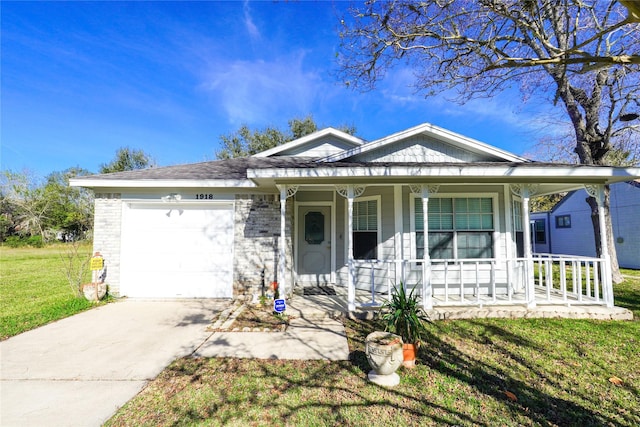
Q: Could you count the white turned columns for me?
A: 5